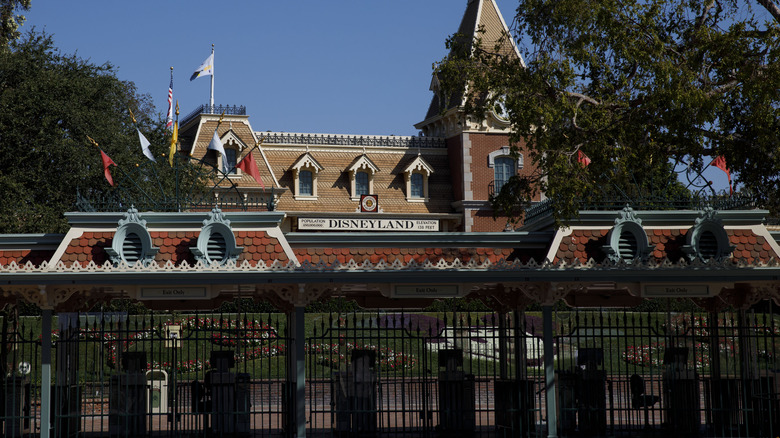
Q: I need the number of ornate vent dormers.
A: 4